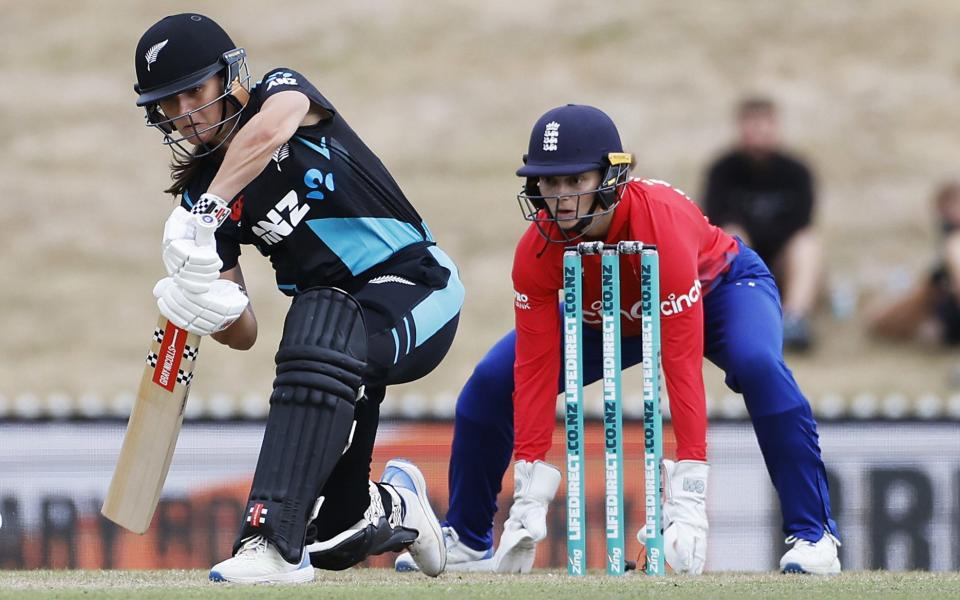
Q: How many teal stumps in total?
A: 3